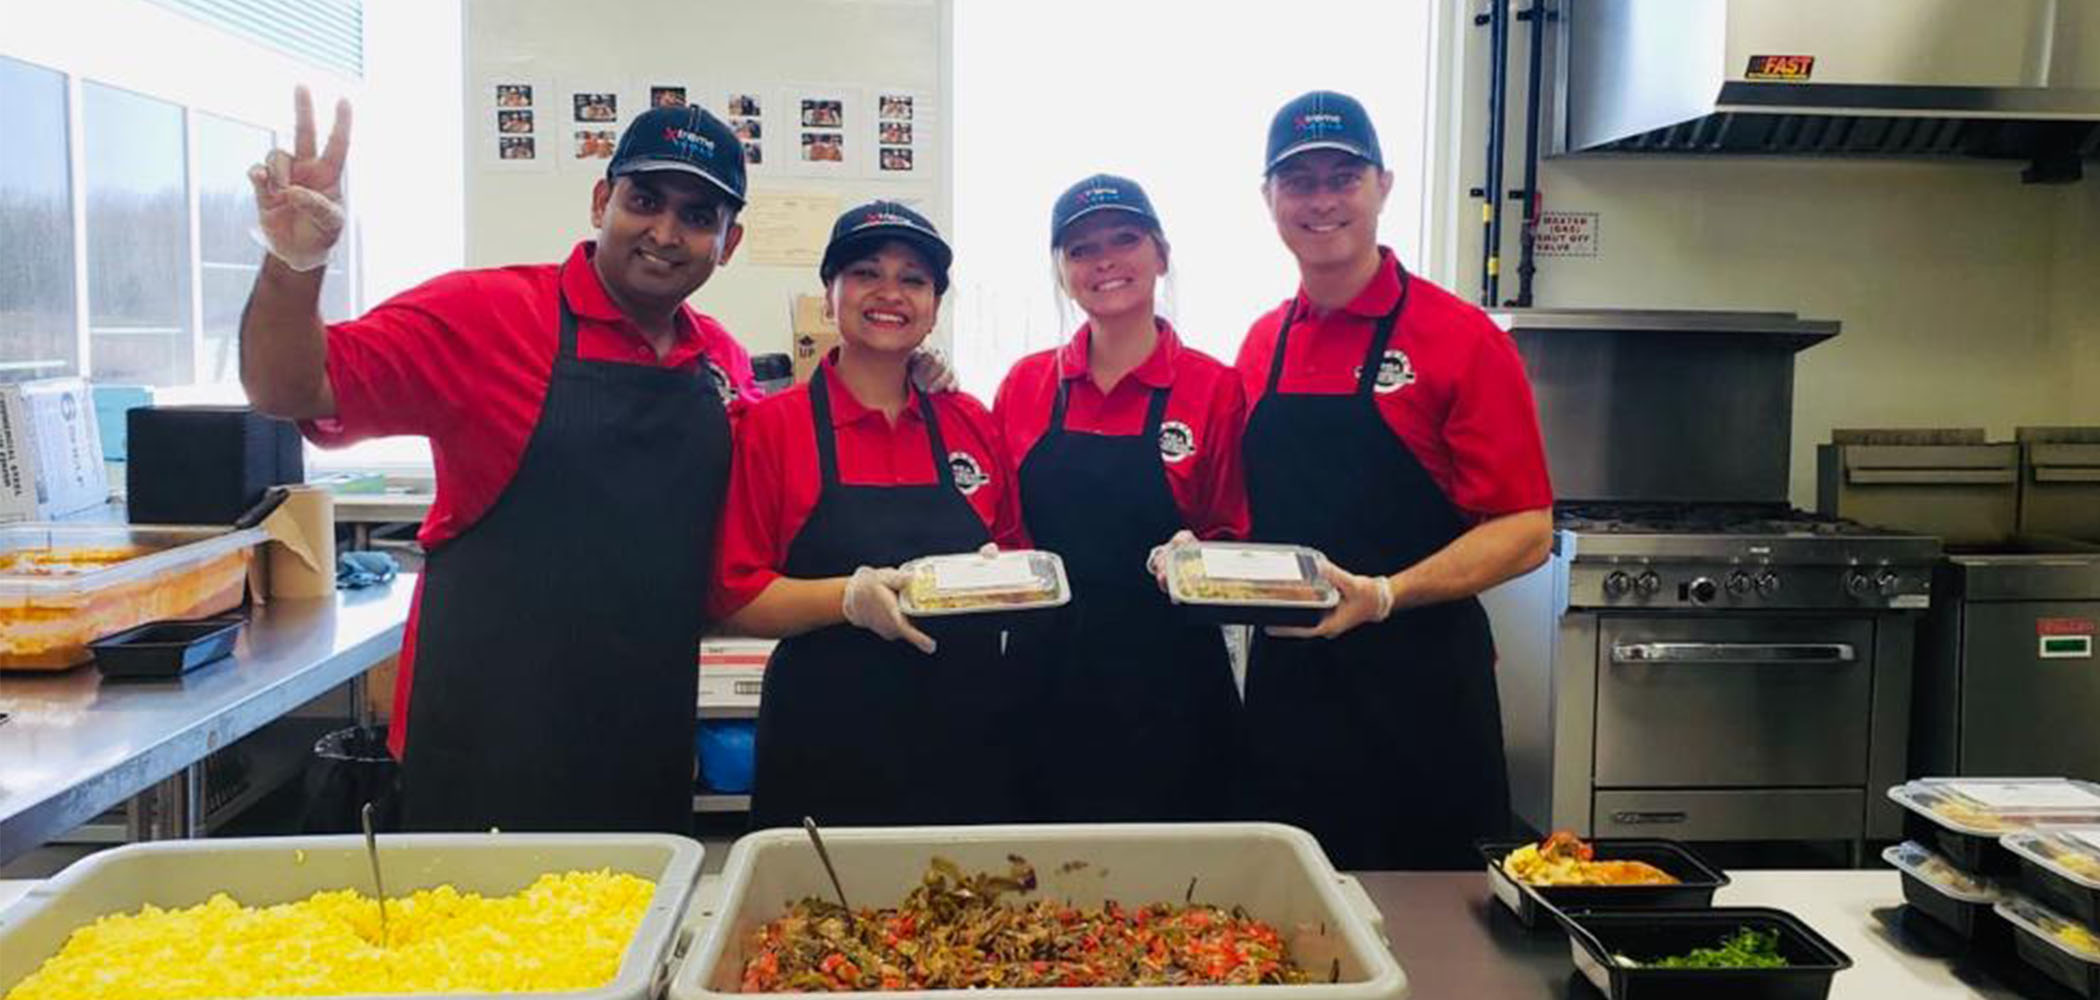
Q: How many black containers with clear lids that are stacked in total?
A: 4